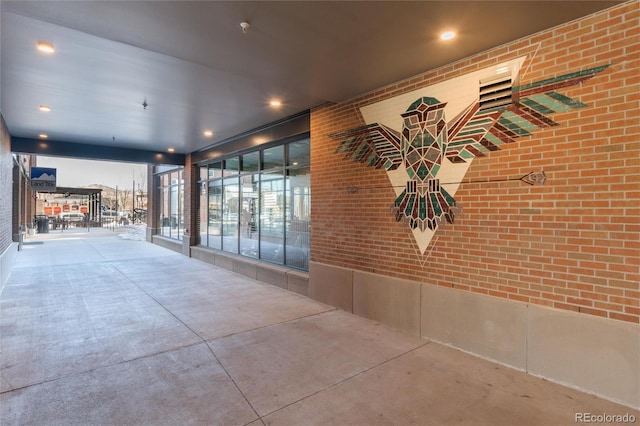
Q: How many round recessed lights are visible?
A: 7